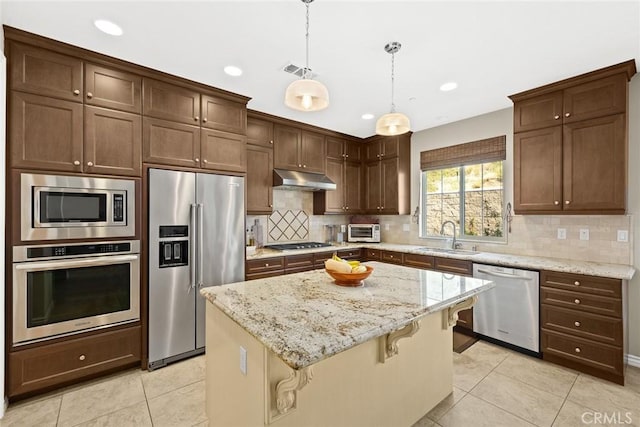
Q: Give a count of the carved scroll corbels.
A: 3